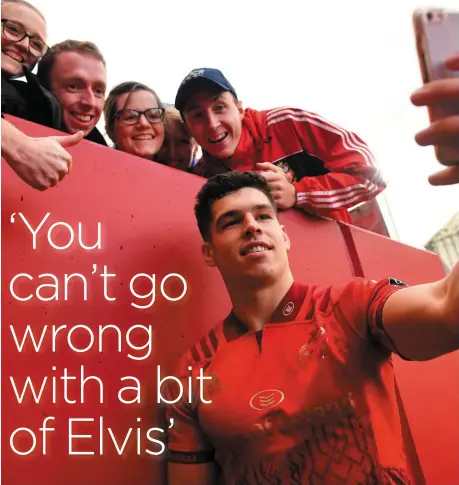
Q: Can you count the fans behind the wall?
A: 5